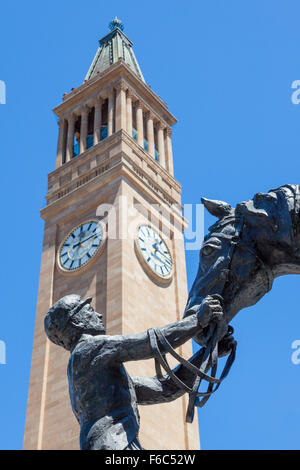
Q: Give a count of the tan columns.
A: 11